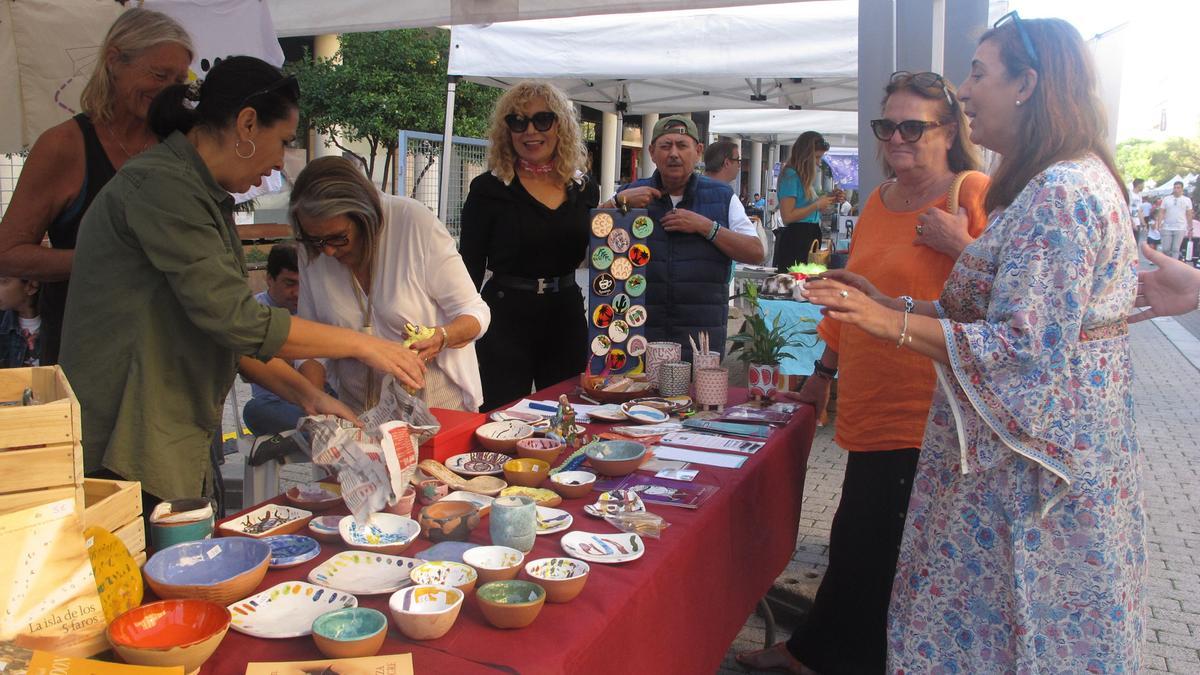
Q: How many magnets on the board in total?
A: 15